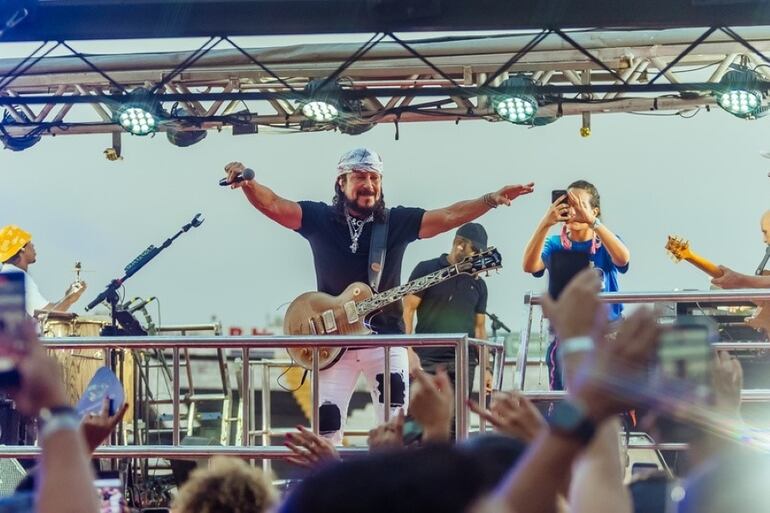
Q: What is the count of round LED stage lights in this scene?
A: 4